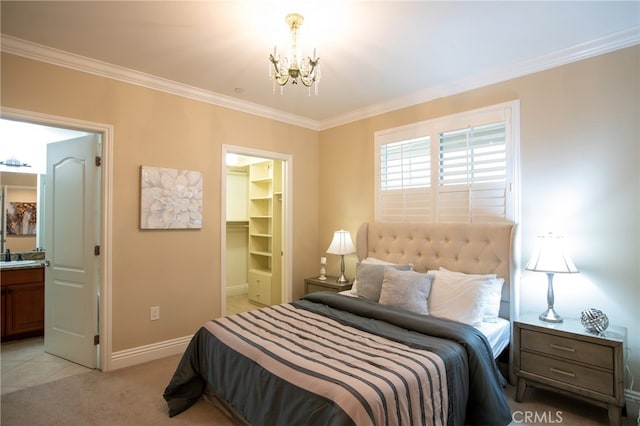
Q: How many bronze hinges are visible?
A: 3